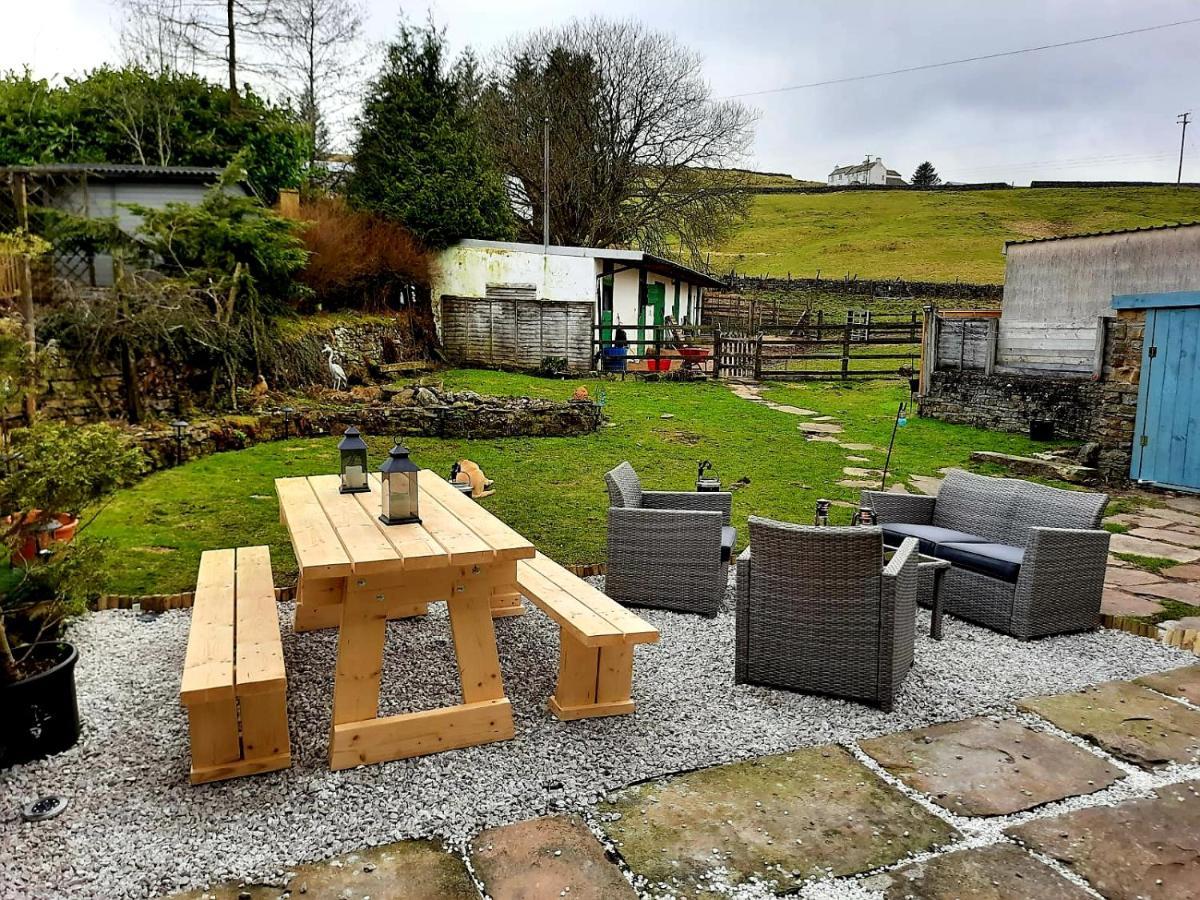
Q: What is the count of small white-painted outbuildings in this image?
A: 1